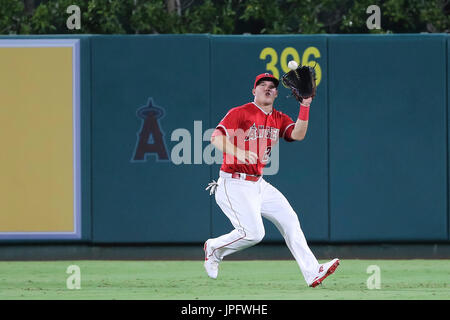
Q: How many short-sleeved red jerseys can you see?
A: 1